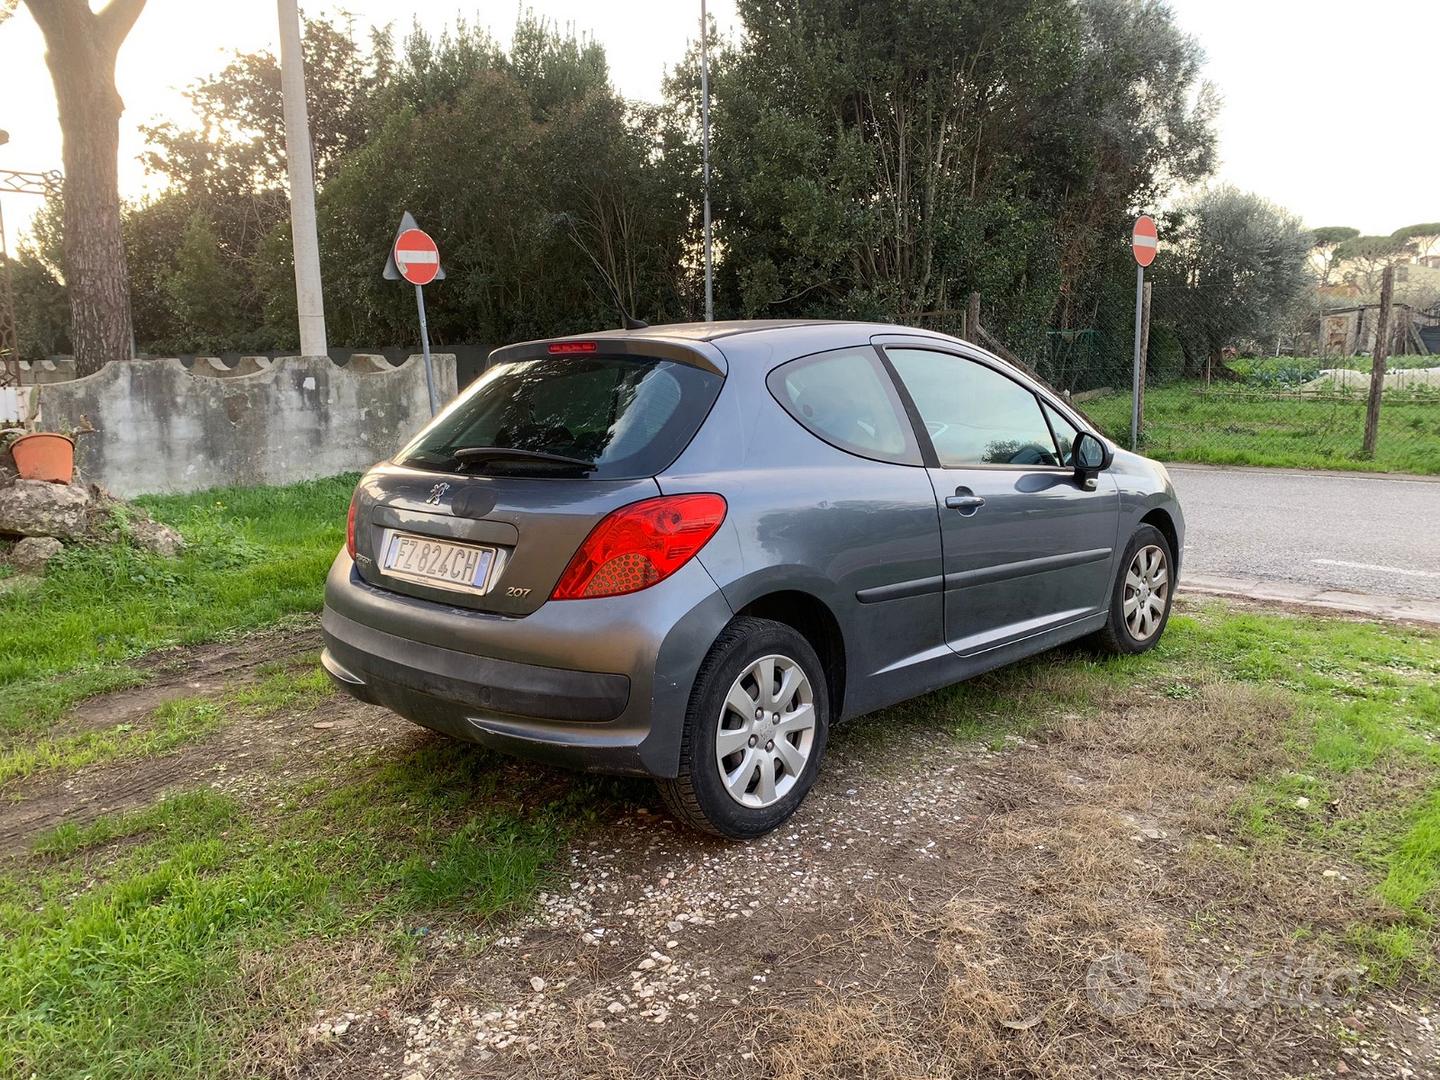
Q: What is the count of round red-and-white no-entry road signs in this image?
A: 2